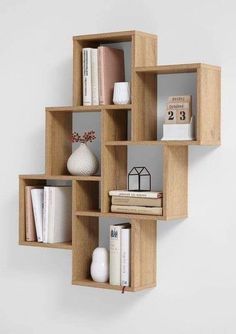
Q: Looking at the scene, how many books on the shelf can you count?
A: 12